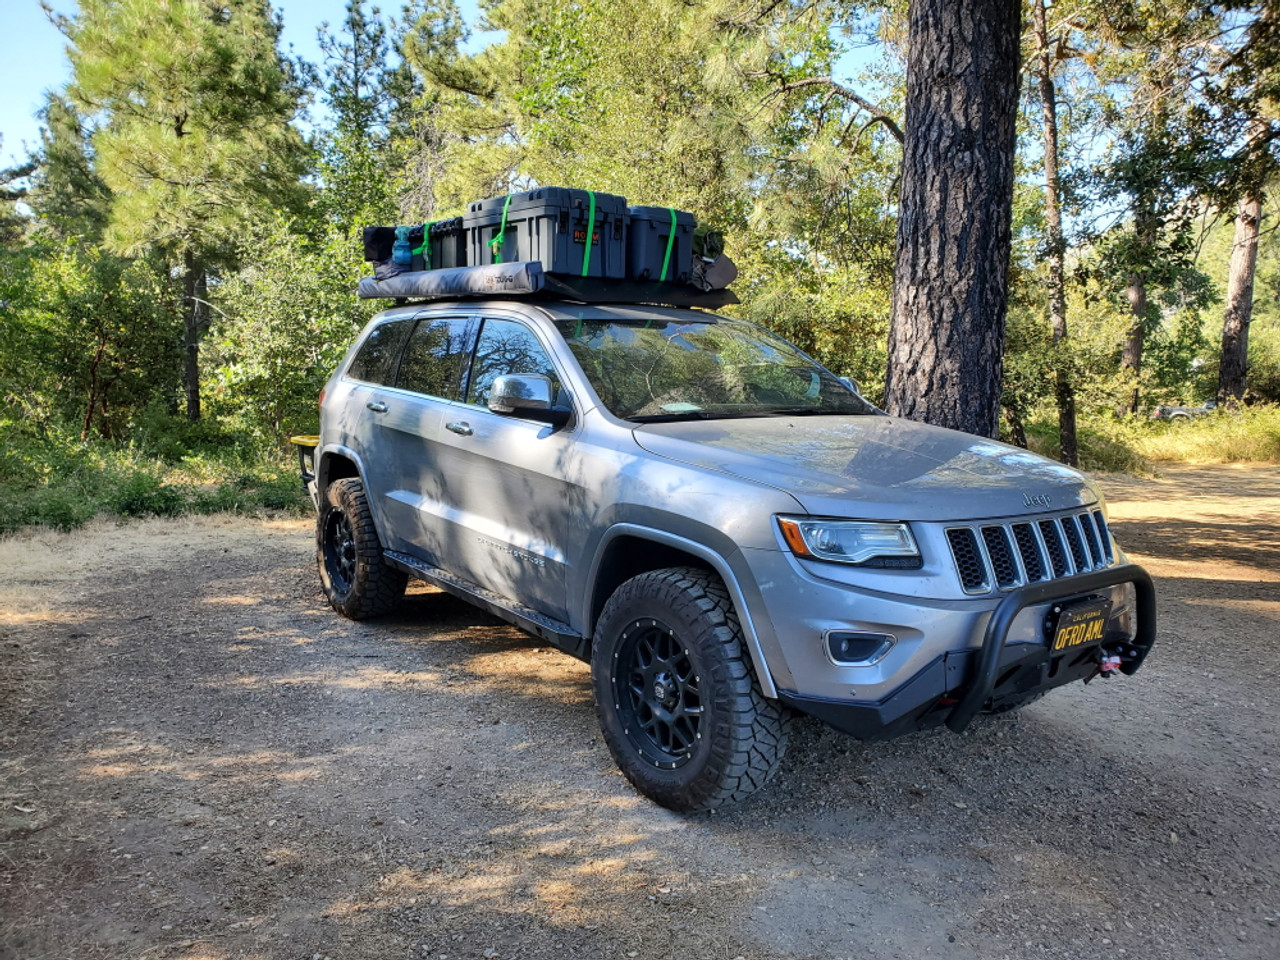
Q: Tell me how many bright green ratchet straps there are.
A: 4